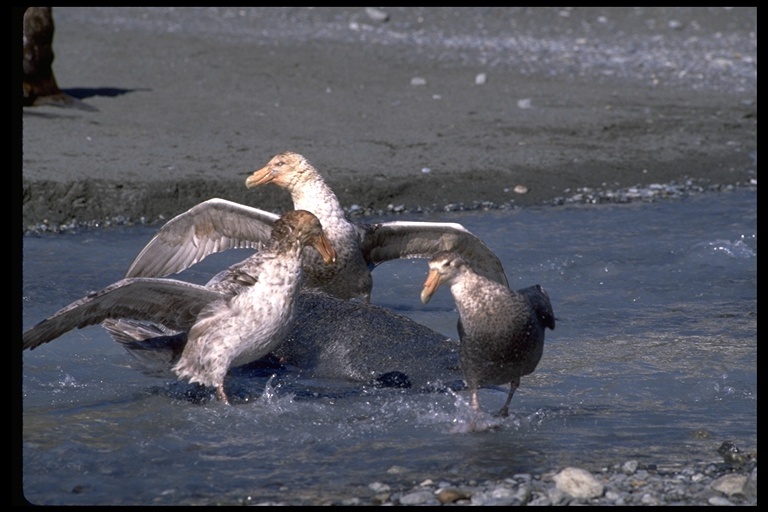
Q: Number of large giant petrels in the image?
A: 3